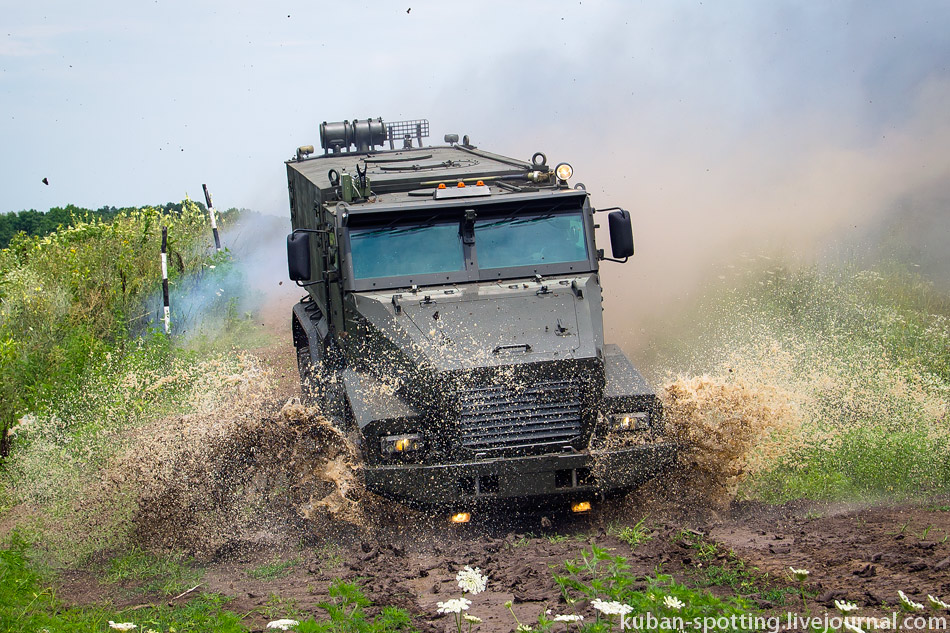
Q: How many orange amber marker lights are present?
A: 3